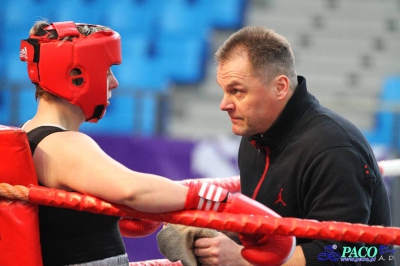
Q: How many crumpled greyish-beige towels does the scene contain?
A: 1